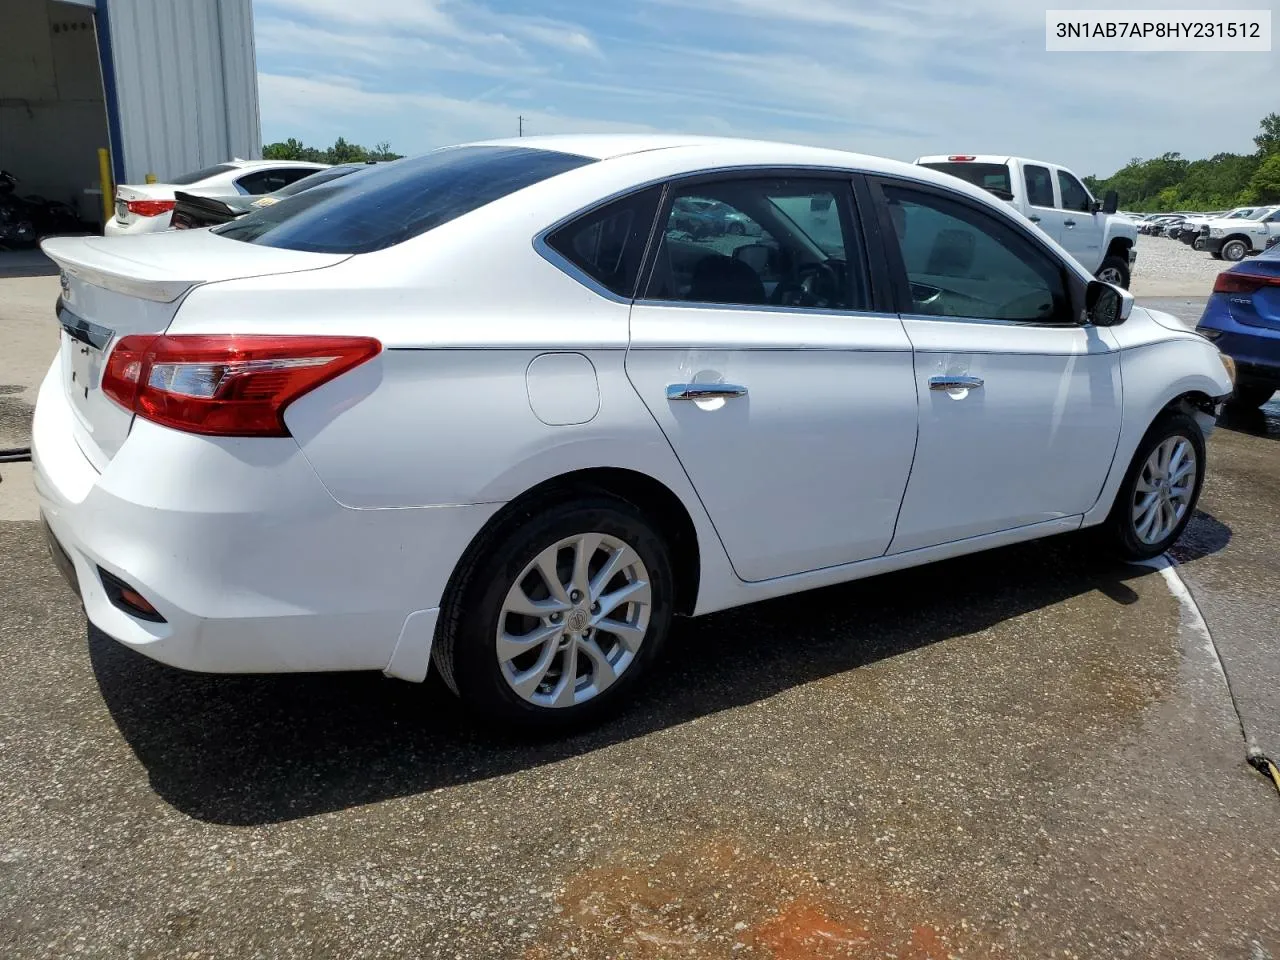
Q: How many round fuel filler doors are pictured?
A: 1